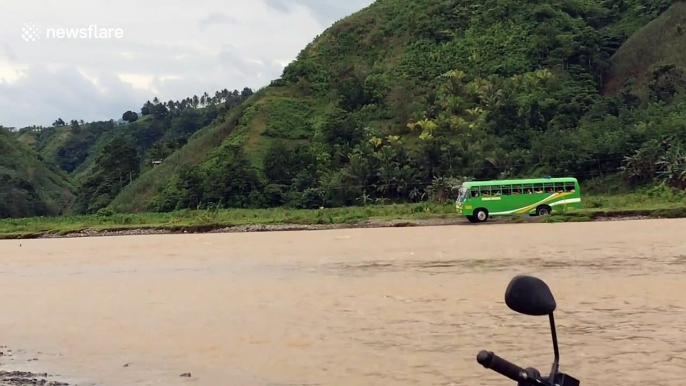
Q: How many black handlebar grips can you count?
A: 1